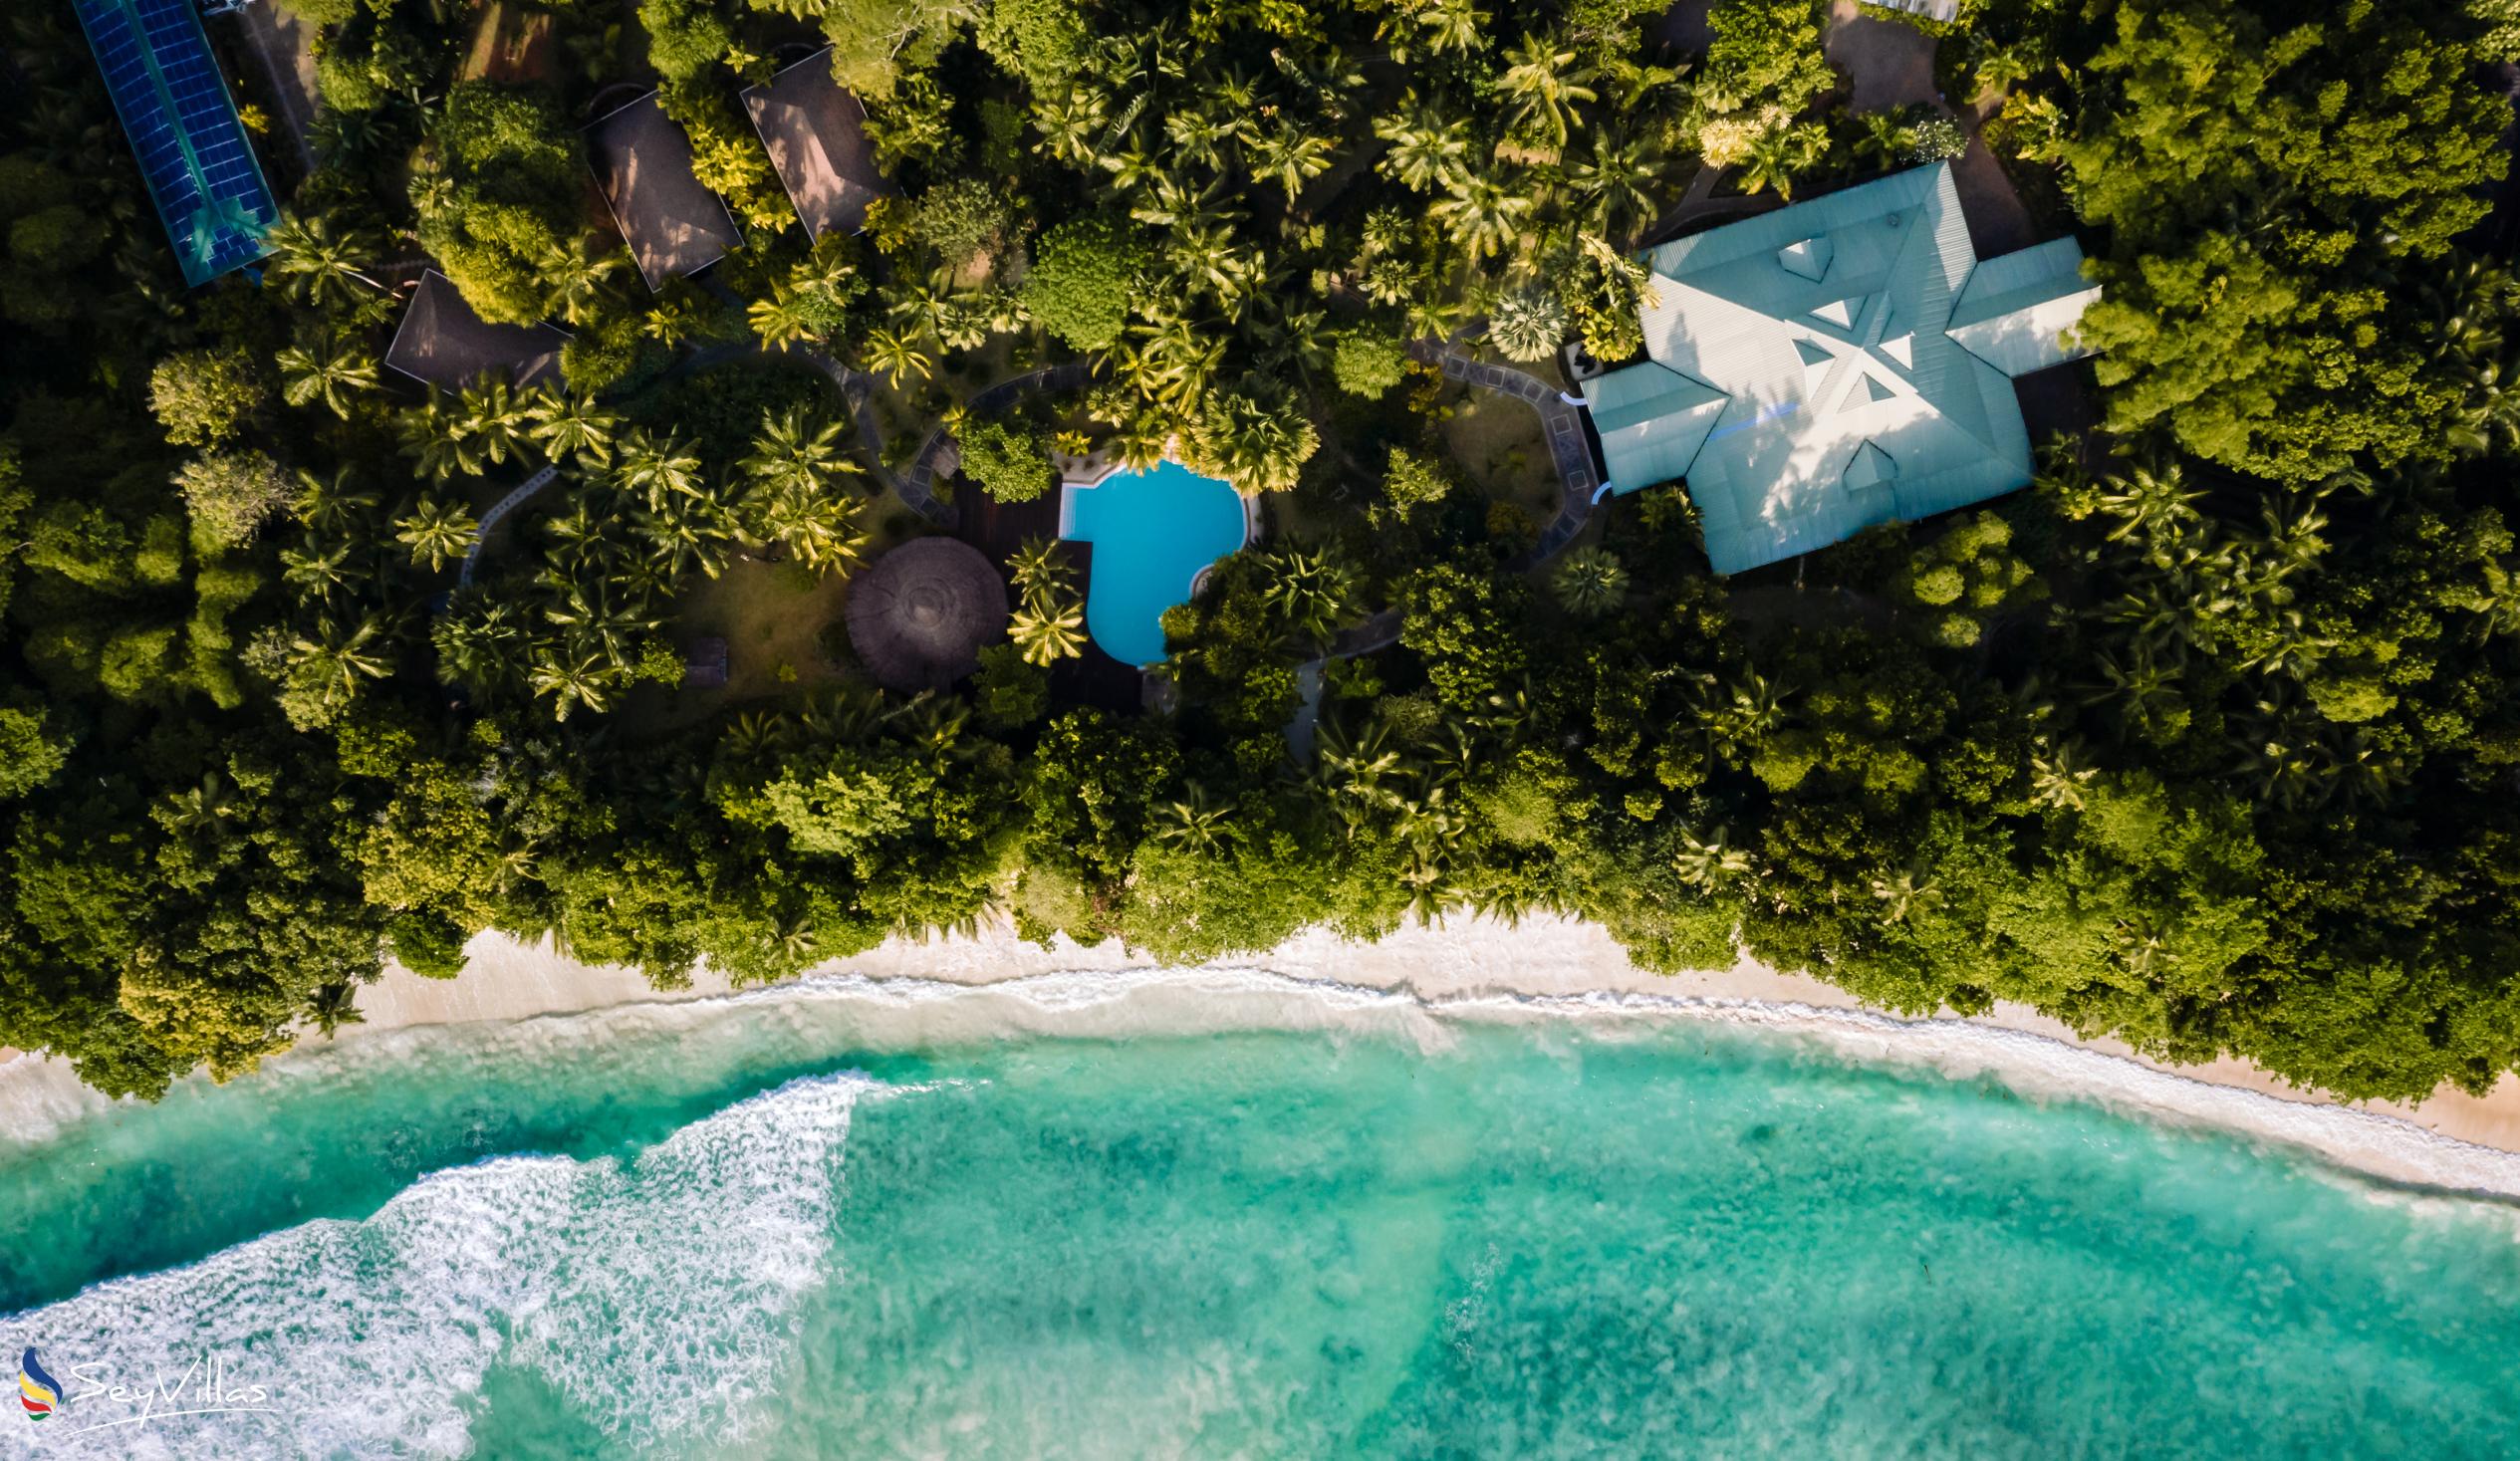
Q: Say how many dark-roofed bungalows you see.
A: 3